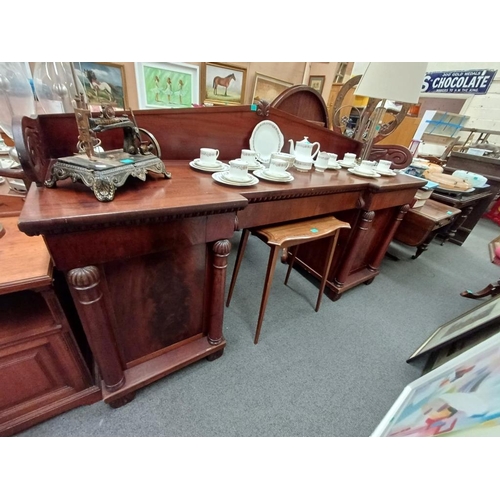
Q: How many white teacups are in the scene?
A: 8